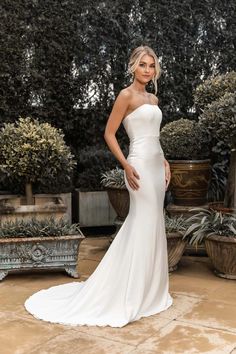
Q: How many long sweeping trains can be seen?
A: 1